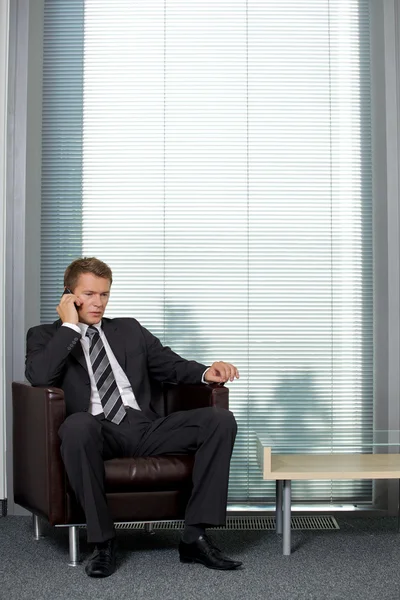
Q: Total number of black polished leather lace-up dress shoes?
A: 2